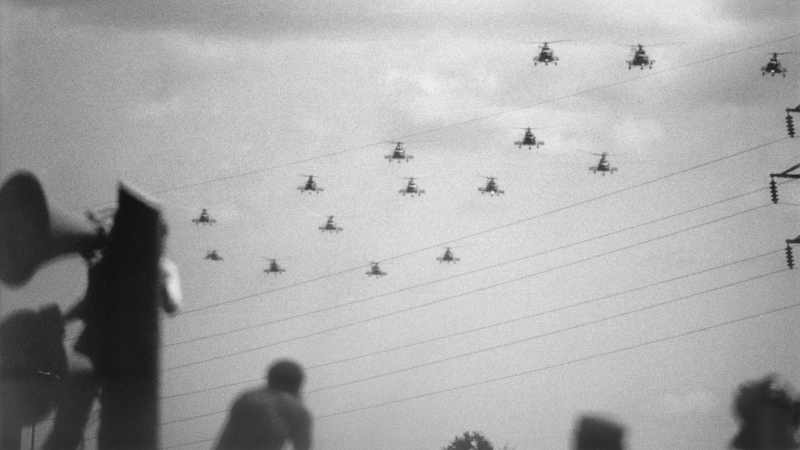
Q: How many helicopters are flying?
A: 15